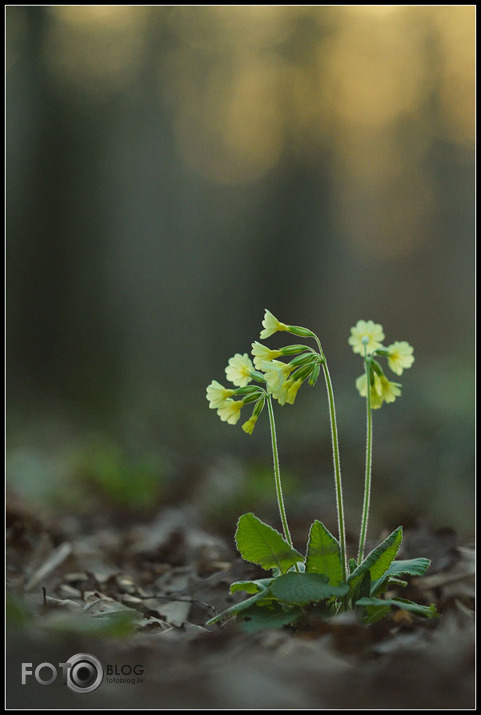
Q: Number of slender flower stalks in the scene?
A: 3